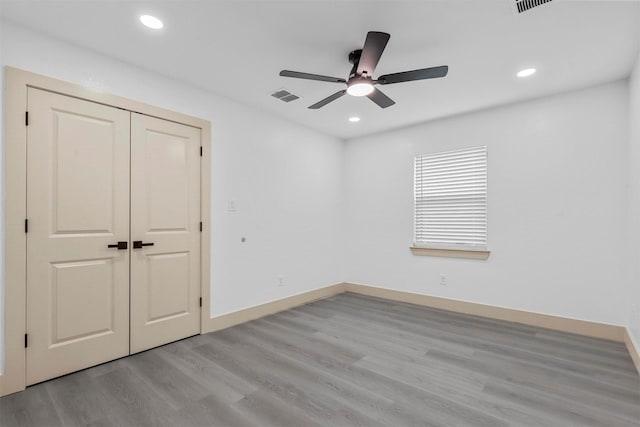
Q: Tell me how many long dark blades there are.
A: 5